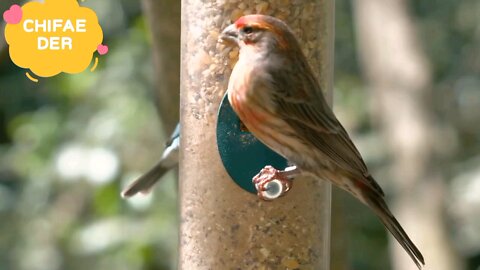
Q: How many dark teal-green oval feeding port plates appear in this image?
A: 1